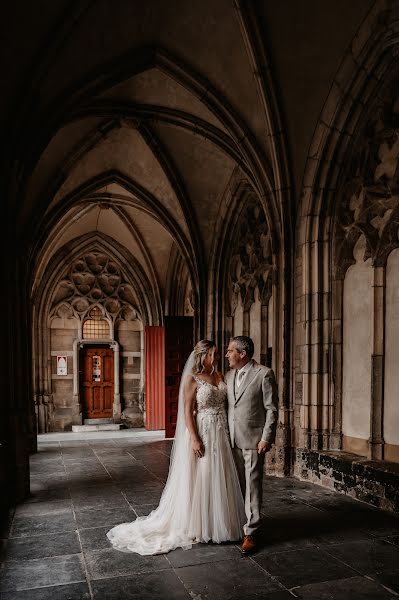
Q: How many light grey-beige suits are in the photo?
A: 1